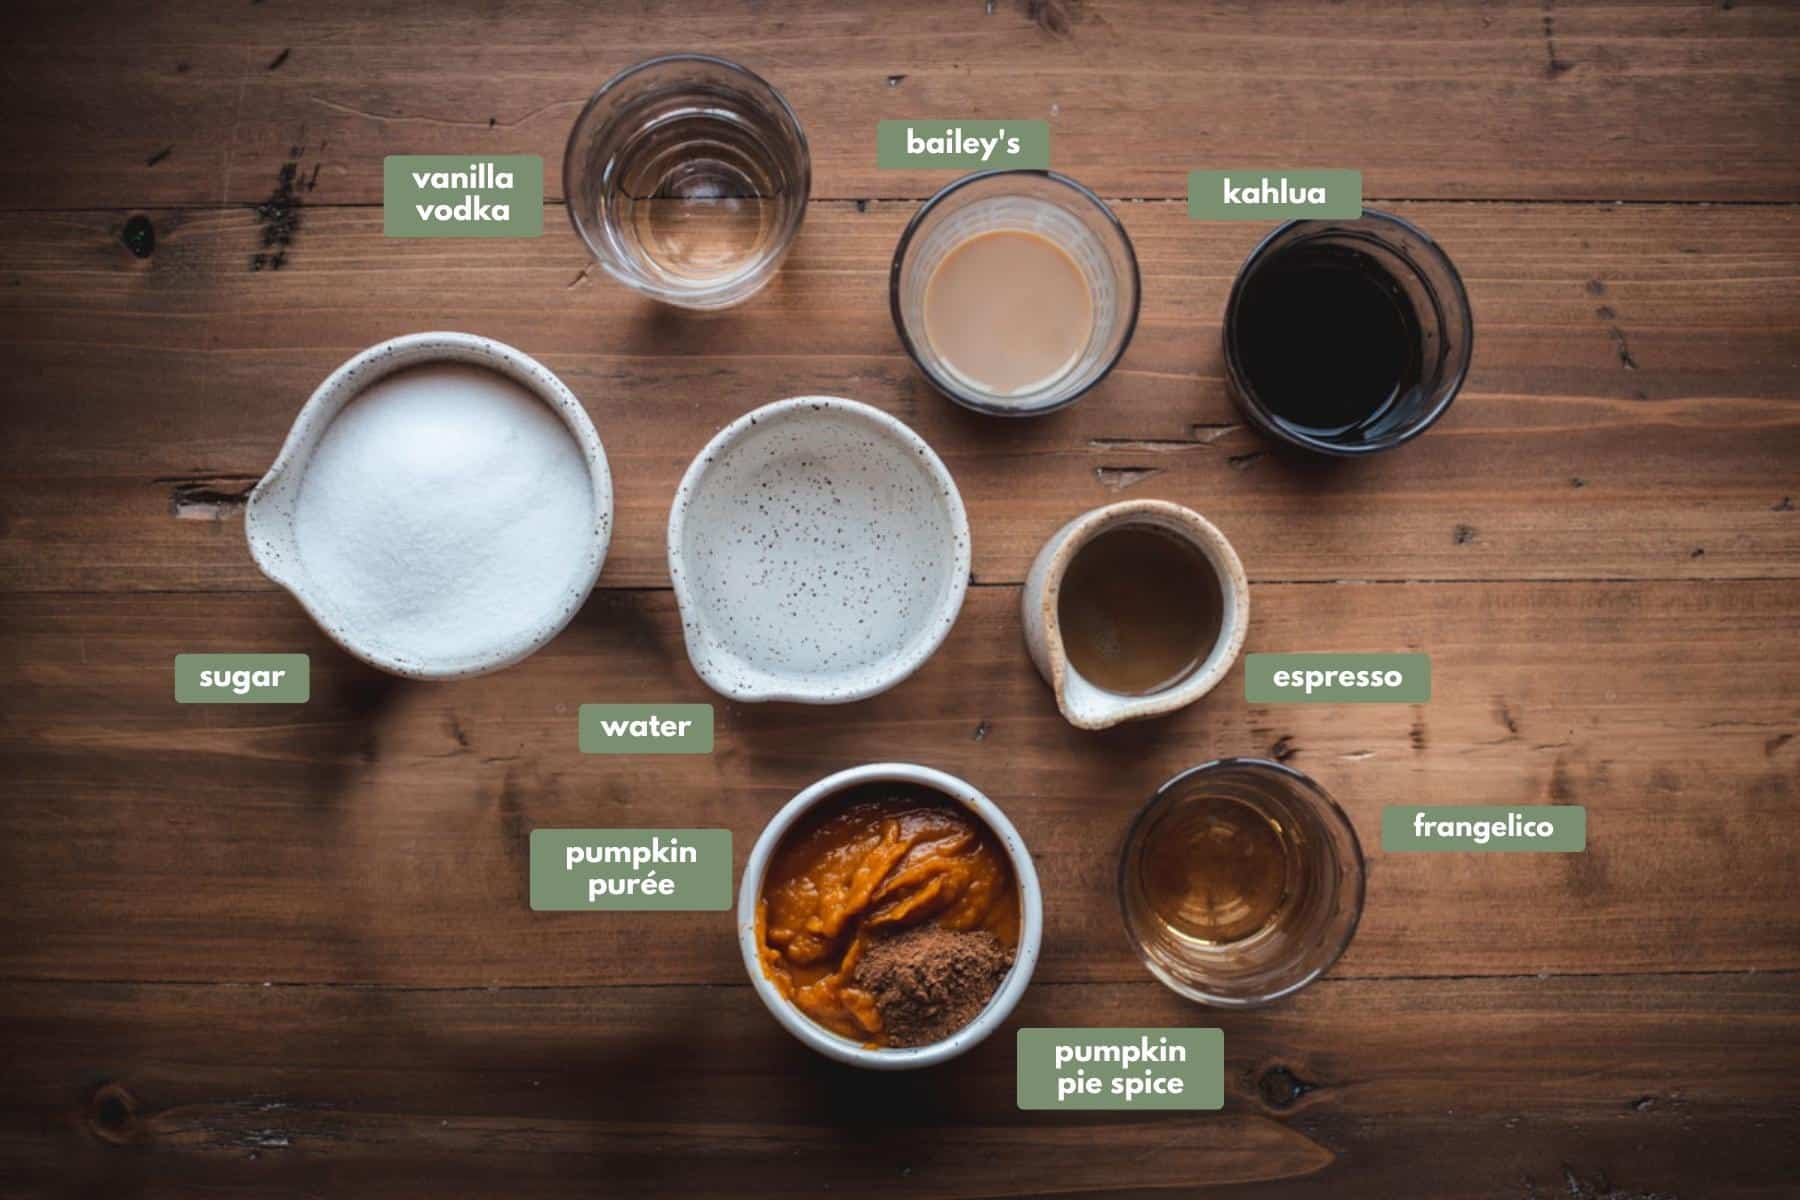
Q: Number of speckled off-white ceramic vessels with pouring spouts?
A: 3